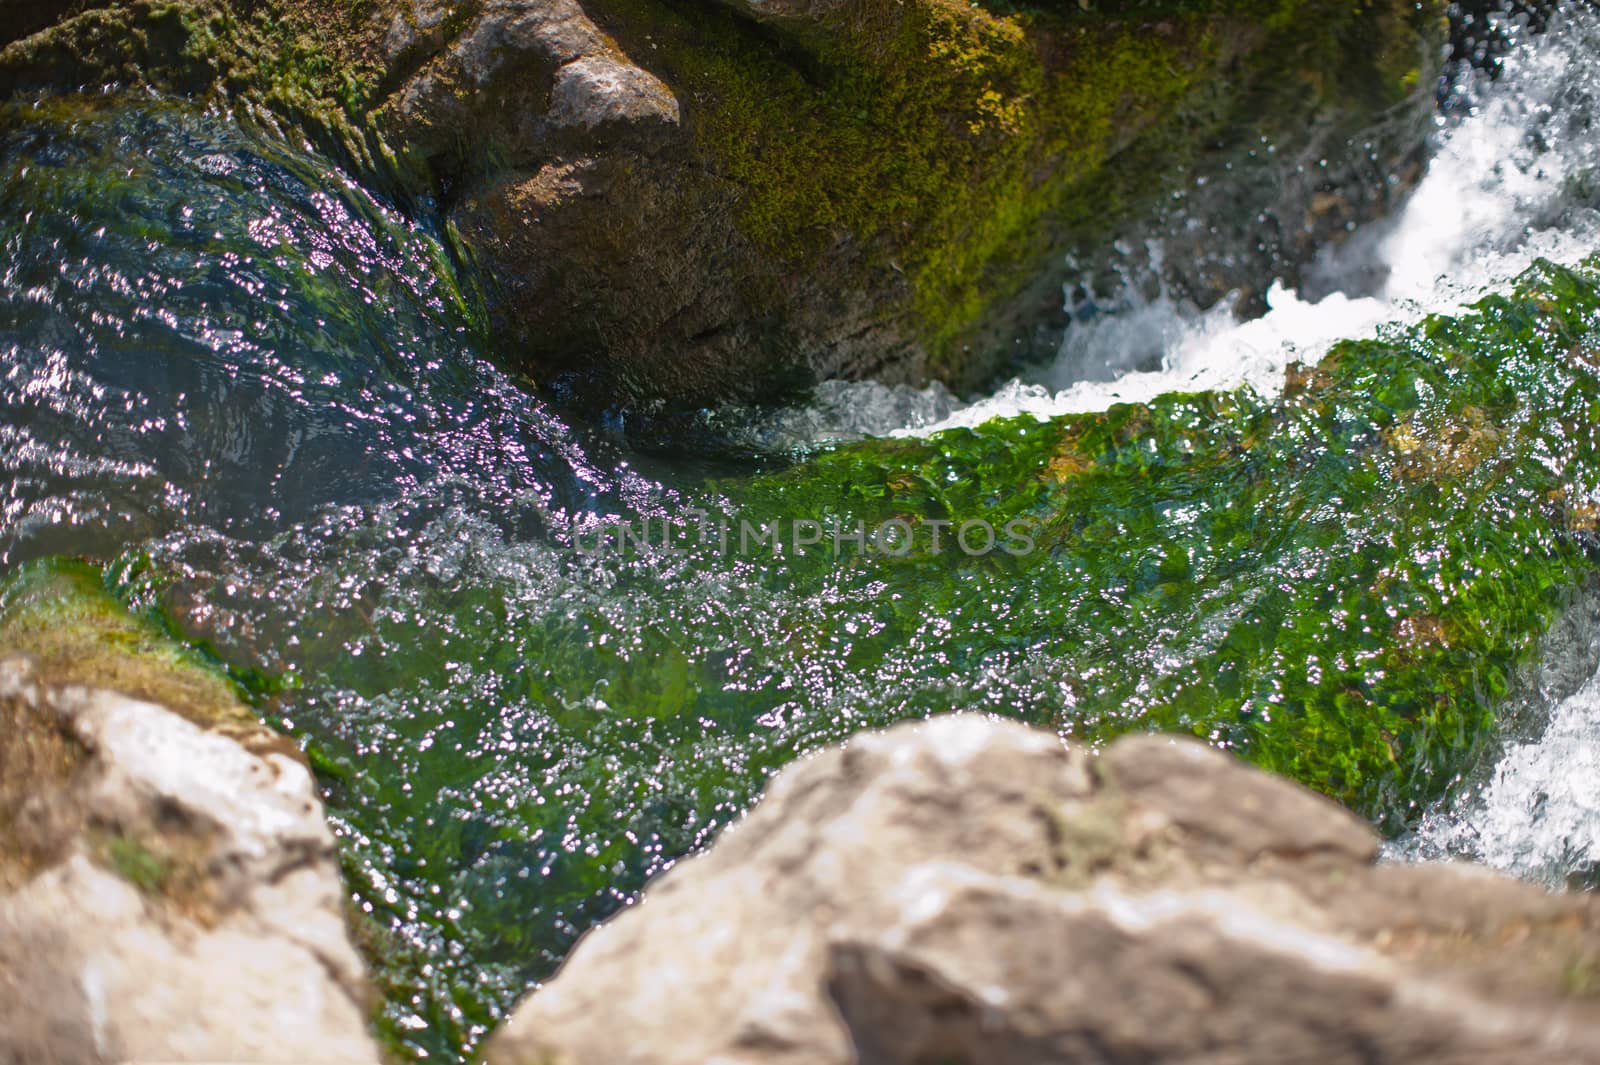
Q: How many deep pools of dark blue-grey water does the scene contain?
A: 1